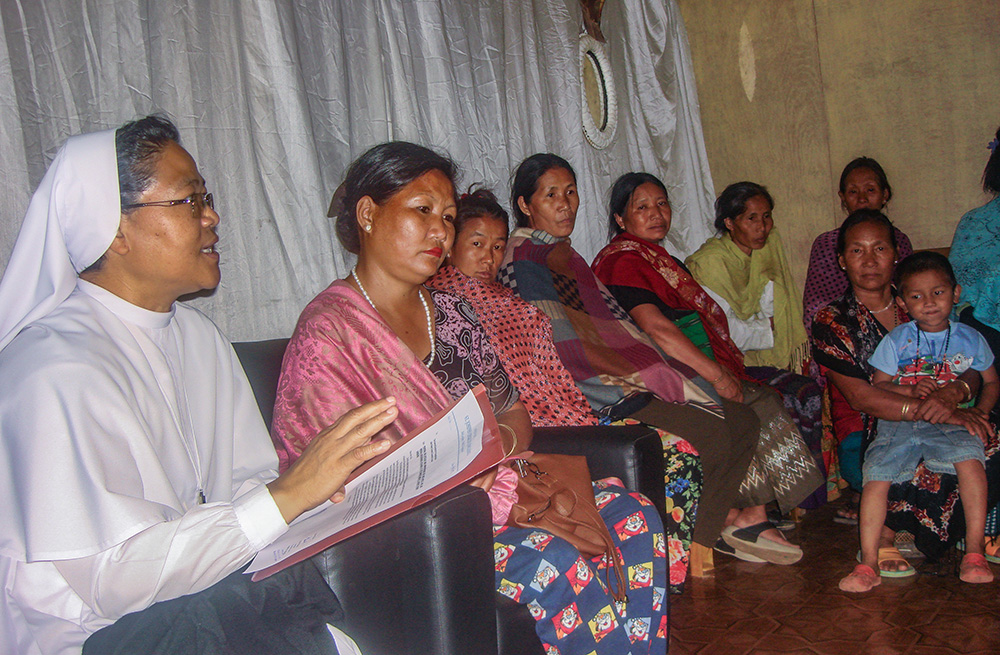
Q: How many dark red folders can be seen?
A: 1